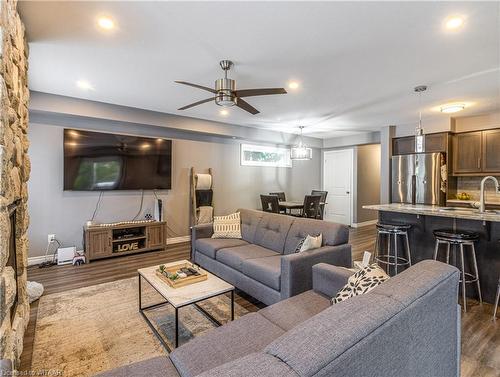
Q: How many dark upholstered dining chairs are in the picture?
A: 4